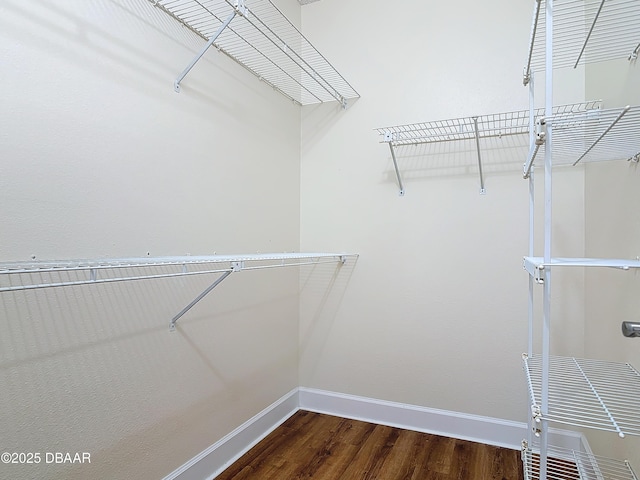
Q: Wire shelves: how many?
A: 8